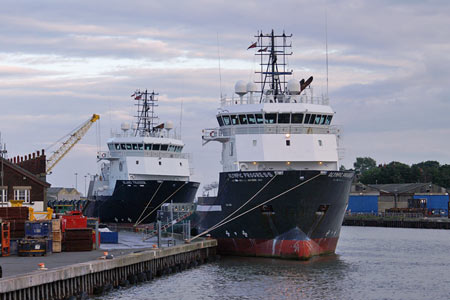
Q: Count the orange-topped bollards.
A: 3